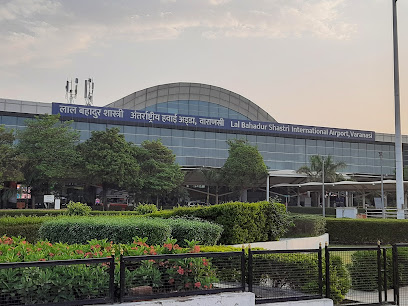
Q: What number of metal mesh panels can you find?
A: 5